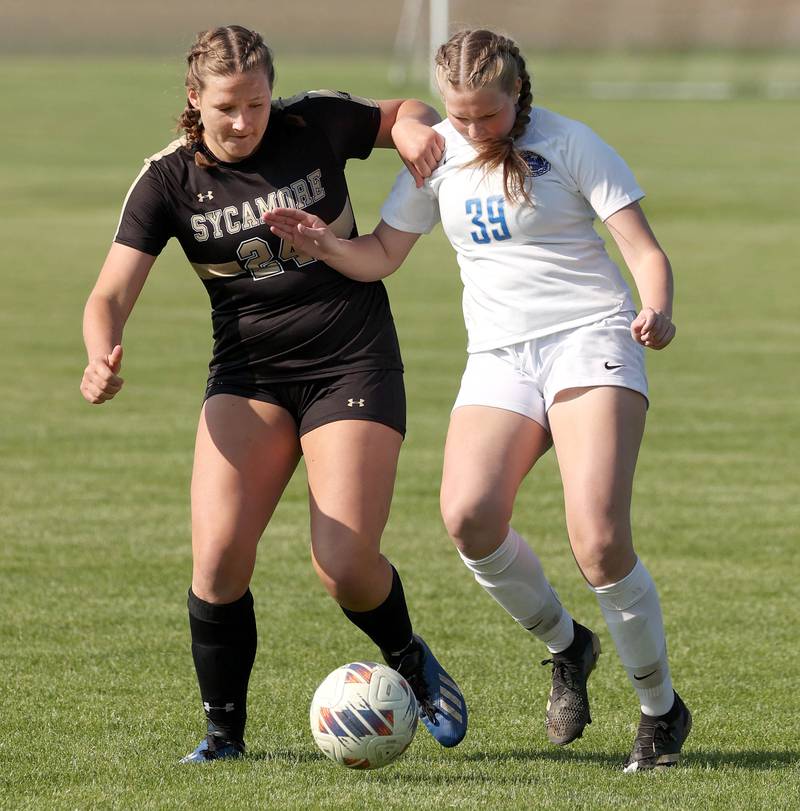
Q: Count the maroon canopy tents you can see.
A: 0